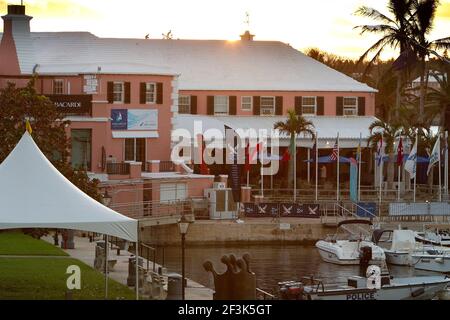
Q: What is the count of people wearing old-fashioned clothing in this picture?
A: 0